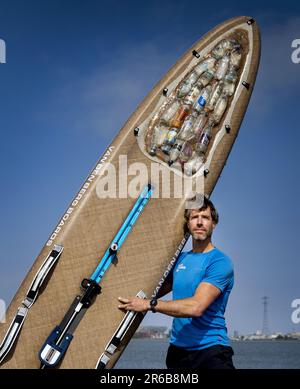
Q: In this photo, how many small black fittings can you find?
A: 7